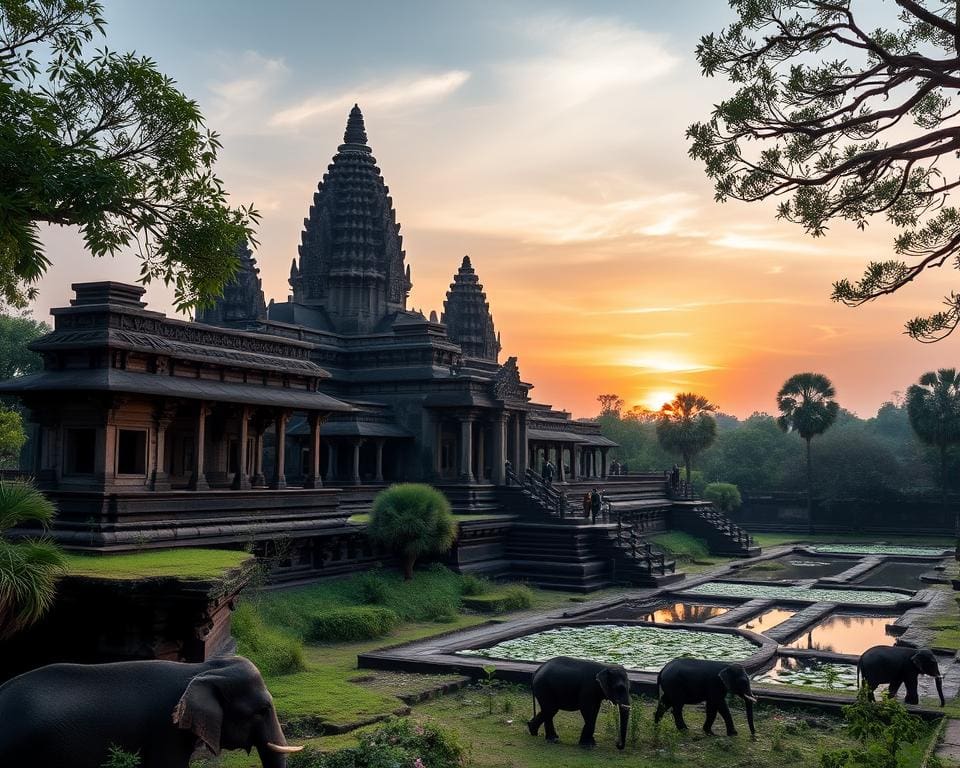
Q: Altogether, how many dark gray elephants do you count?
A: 4